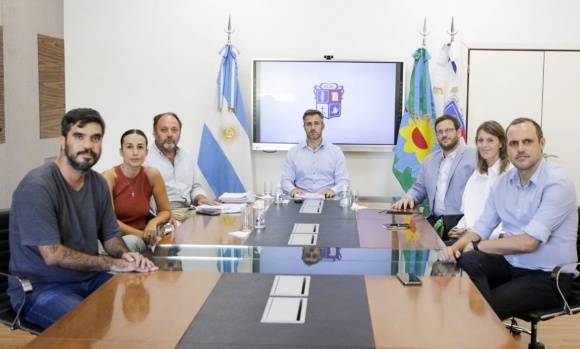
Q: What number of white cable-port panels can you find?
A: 6